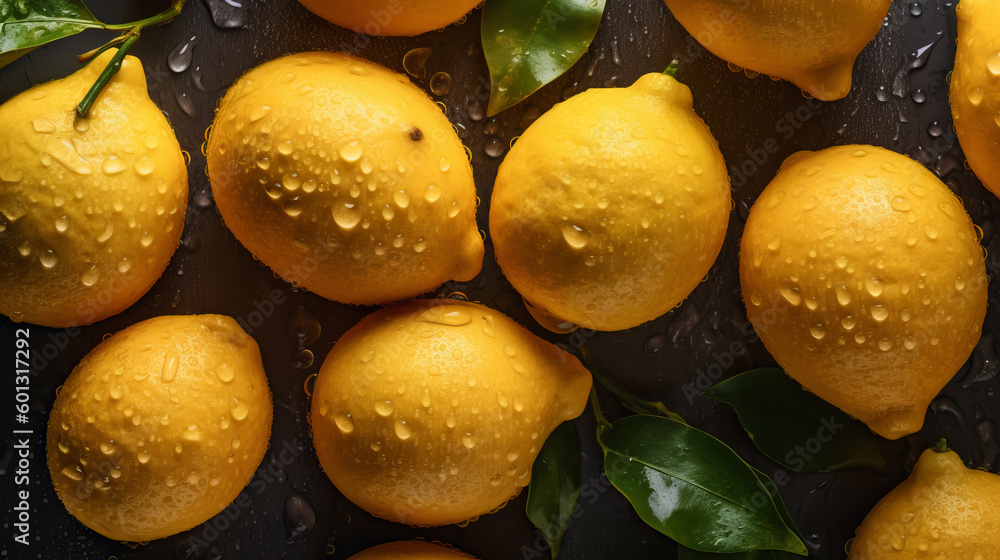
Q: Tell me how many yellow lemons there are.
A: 11